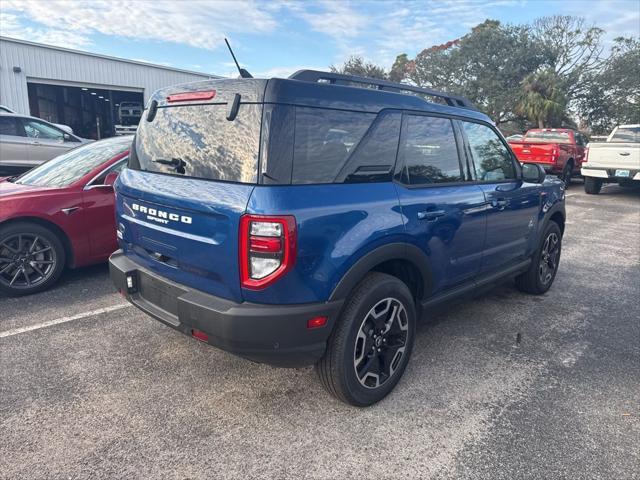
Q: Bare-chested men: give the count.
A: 0